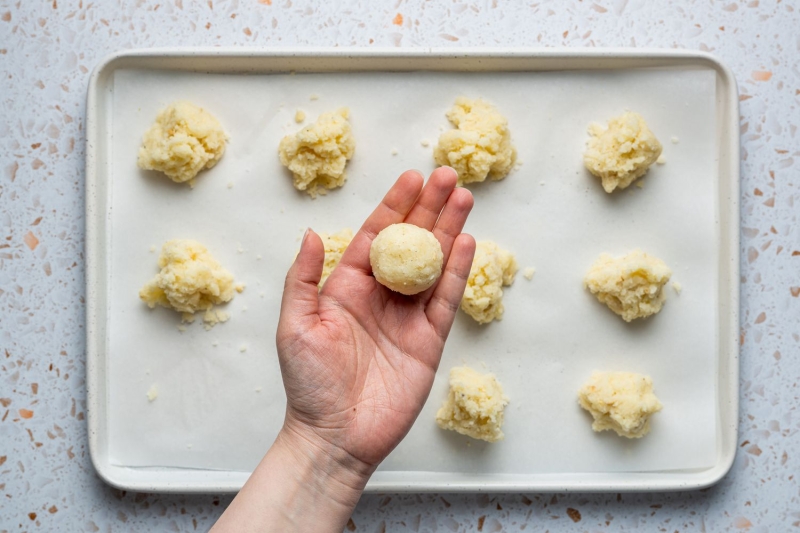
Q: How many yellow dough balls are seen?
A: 11